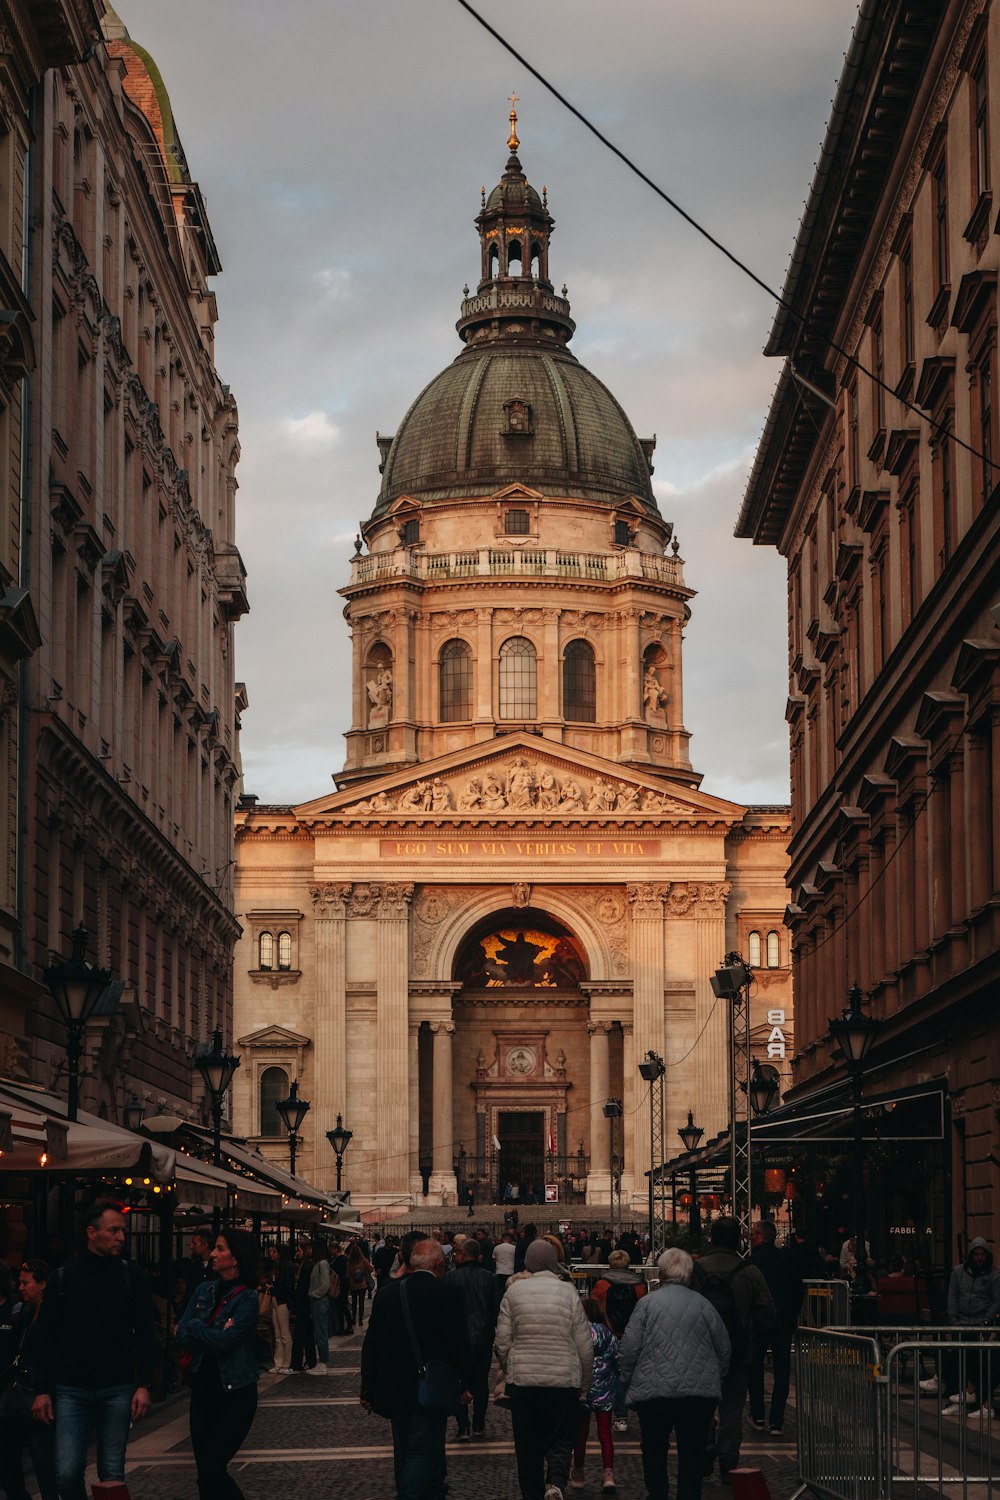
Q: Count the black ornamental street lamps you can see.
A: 7